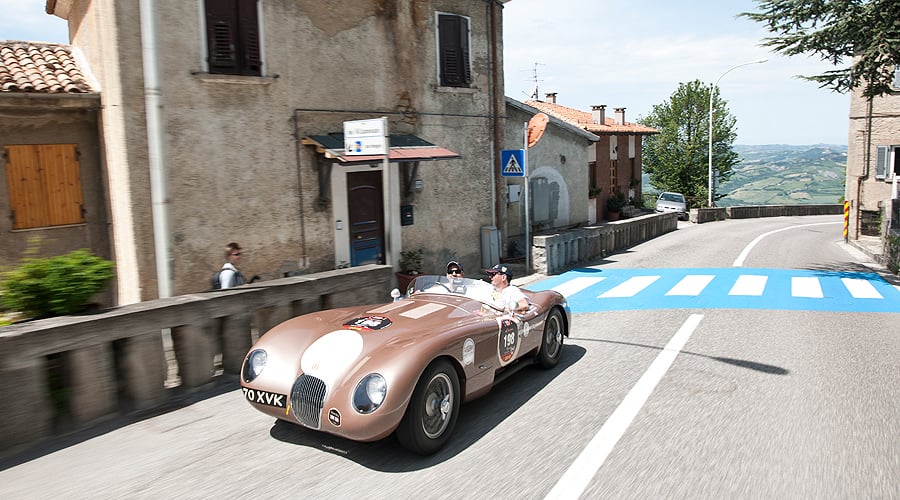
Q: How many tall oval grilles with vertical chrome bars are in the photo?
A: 1